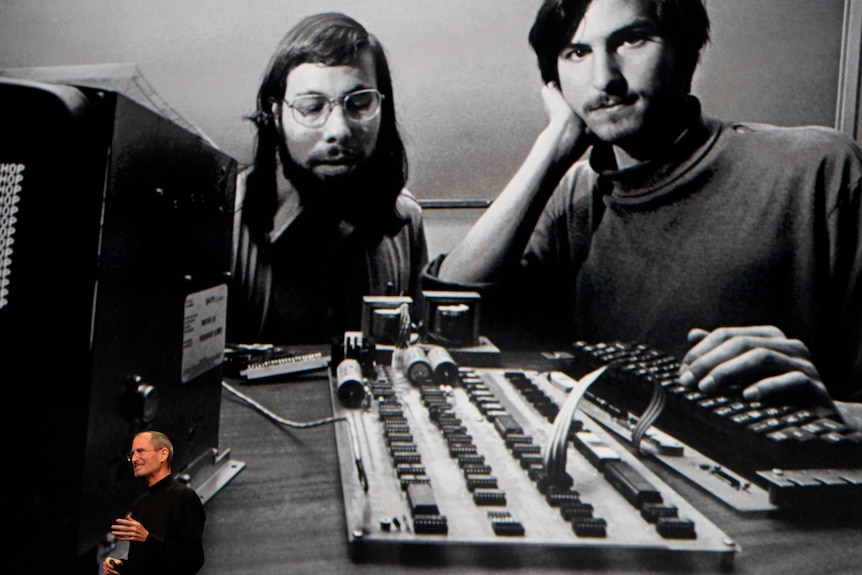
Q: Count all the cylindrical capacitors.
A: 3